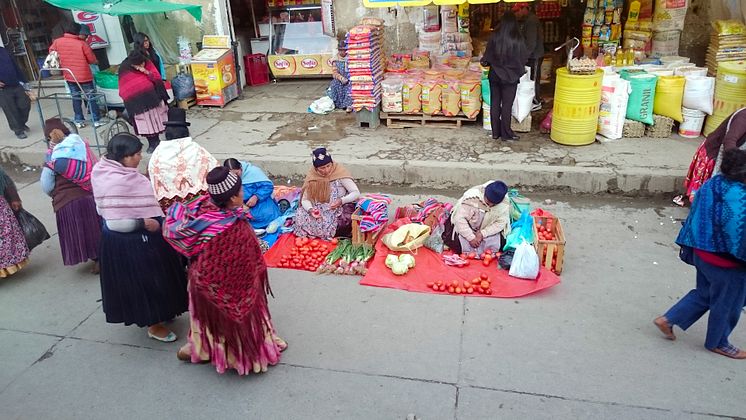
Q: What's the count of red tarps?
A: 2